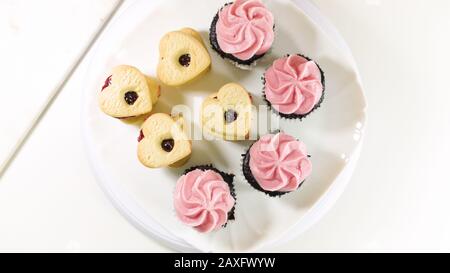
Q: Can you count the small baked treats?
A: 8